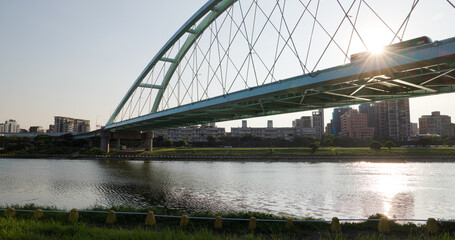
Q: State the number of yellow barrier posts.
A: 12